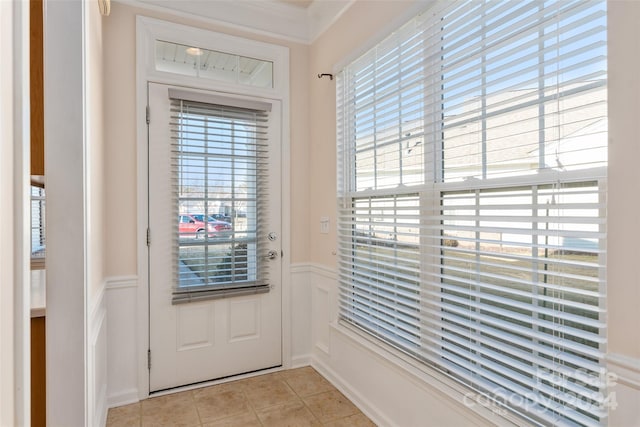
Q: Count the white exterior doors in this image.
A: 1